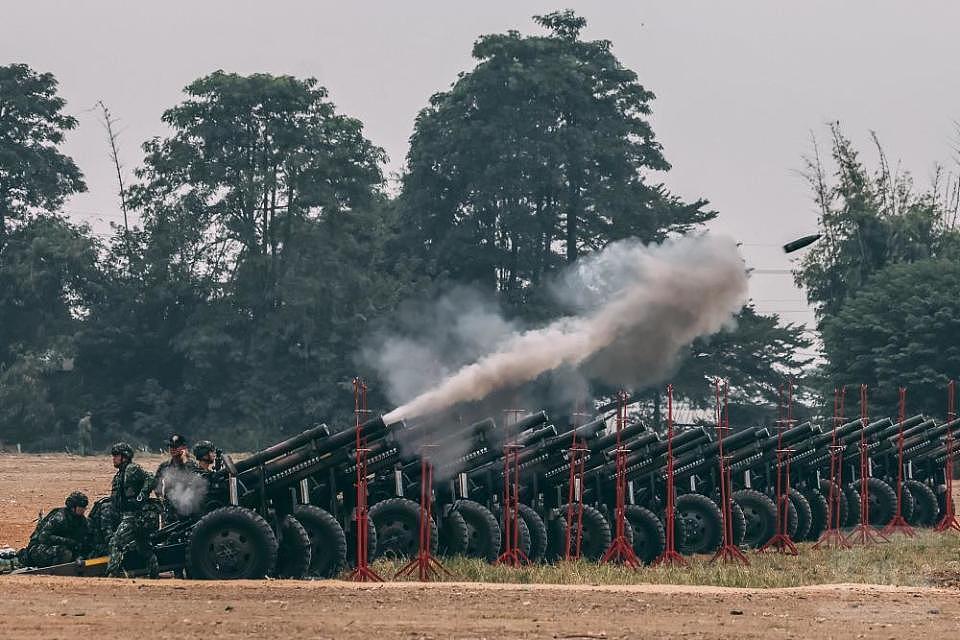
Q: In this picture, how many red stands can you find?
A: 12